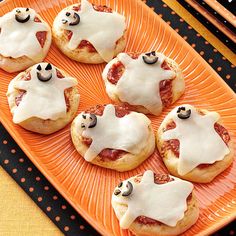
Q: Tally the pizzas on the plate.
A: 7